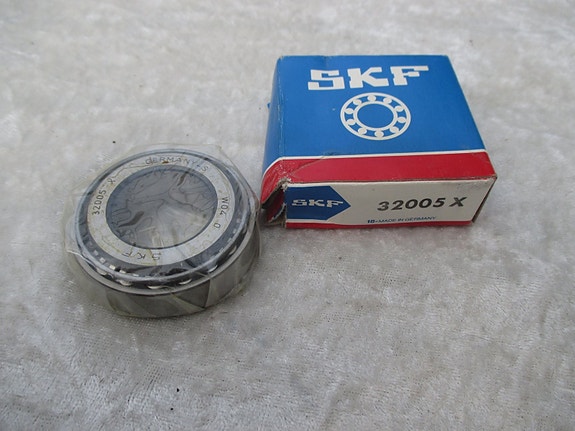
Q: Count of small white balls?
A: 10